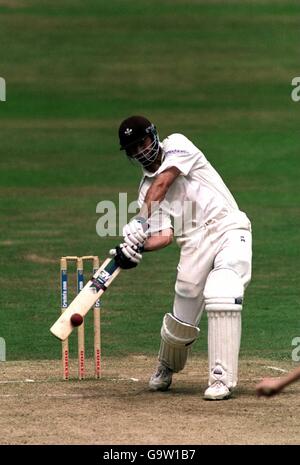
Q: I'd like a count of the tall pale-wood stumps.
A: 3